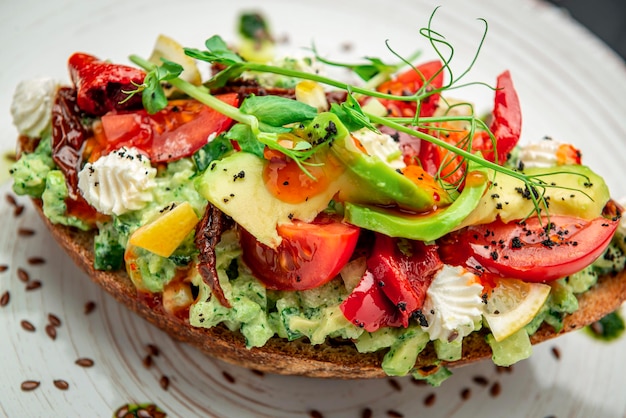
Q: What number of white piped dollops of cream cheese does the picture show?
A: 5